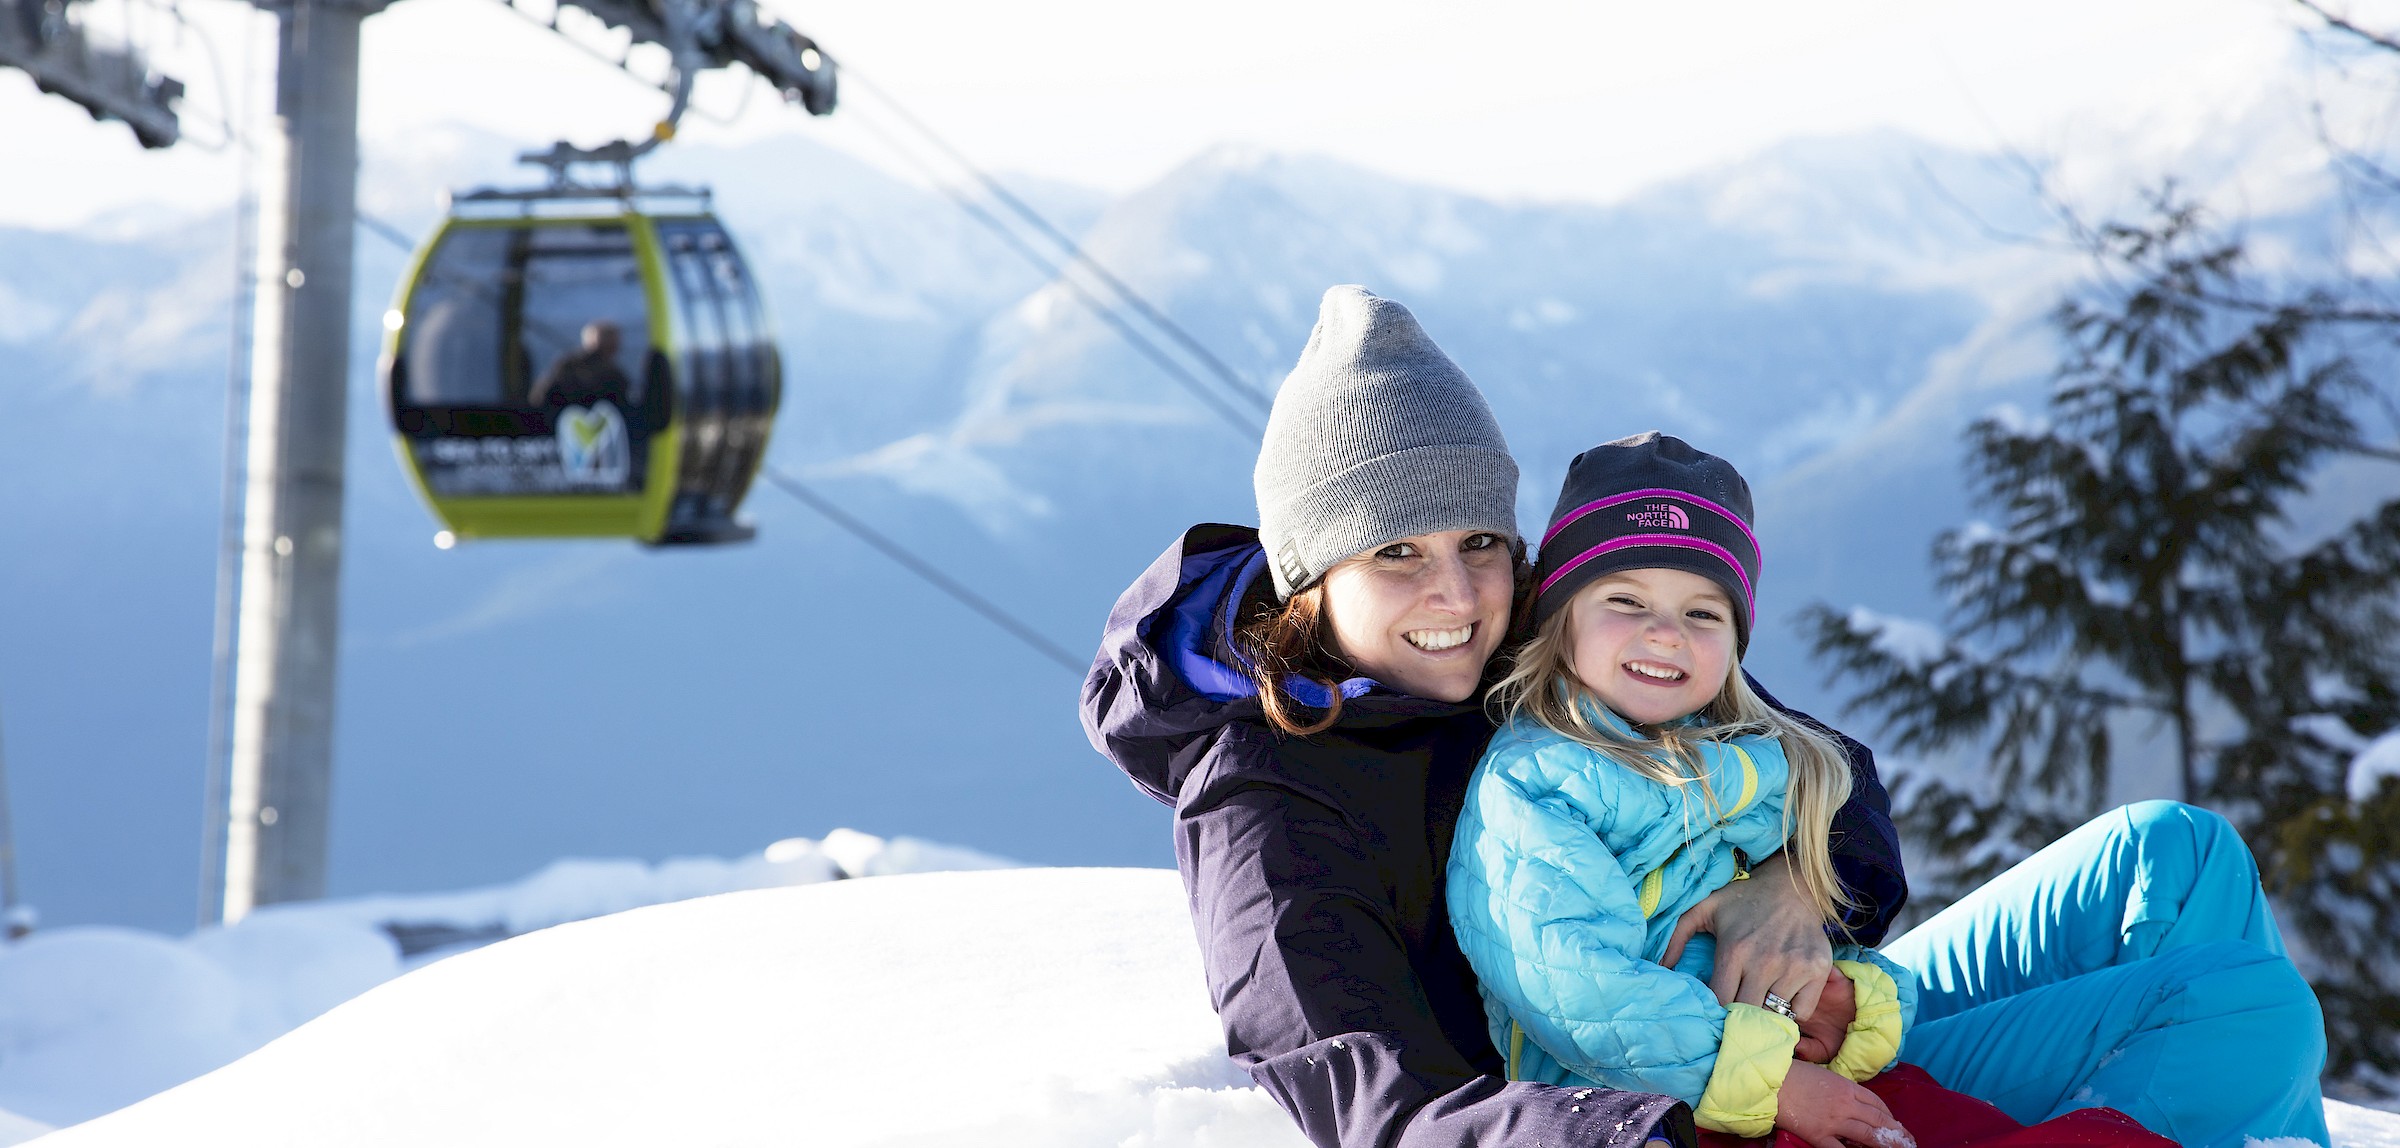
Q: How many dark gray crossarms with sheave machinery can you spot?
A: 2